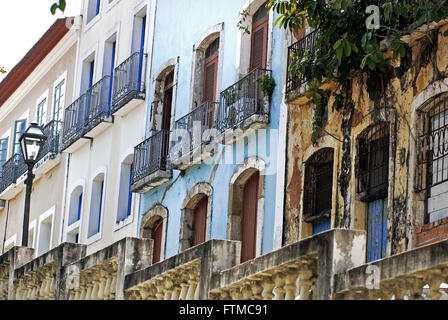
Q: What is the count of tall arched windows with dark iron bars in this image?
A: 3